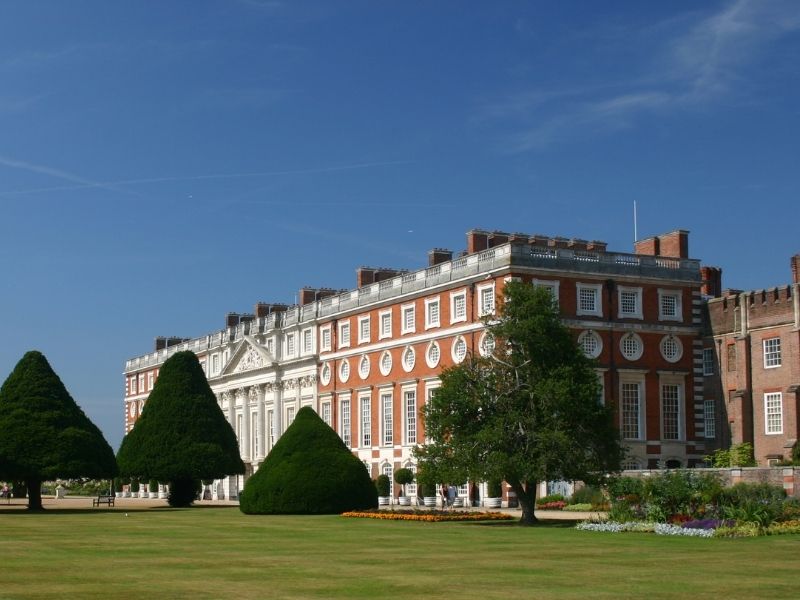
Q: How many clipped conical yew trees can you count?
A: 3